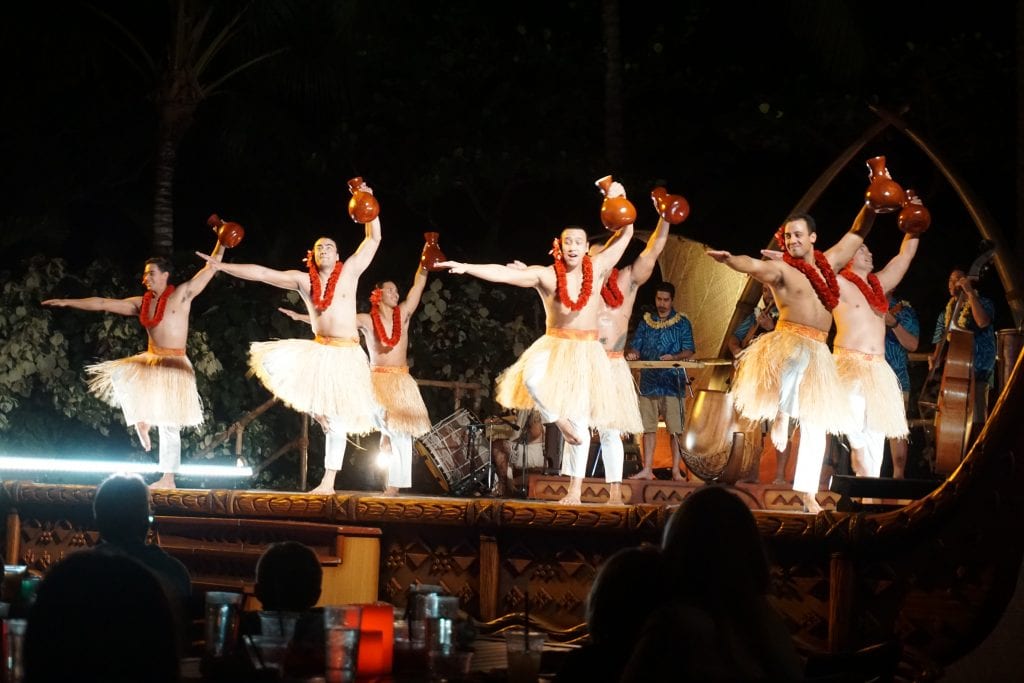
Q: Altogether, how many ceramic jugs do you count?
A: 7